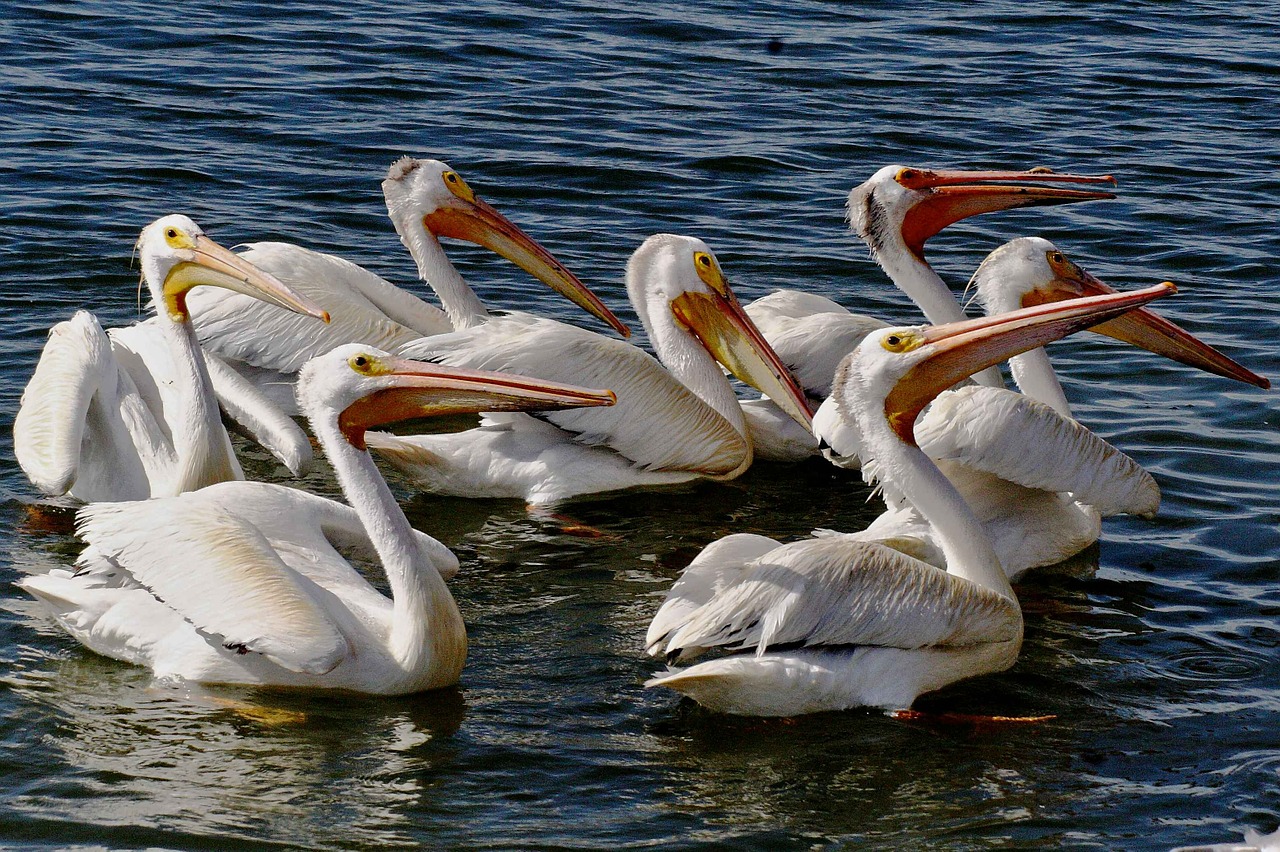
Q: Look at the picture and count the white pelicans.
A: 7